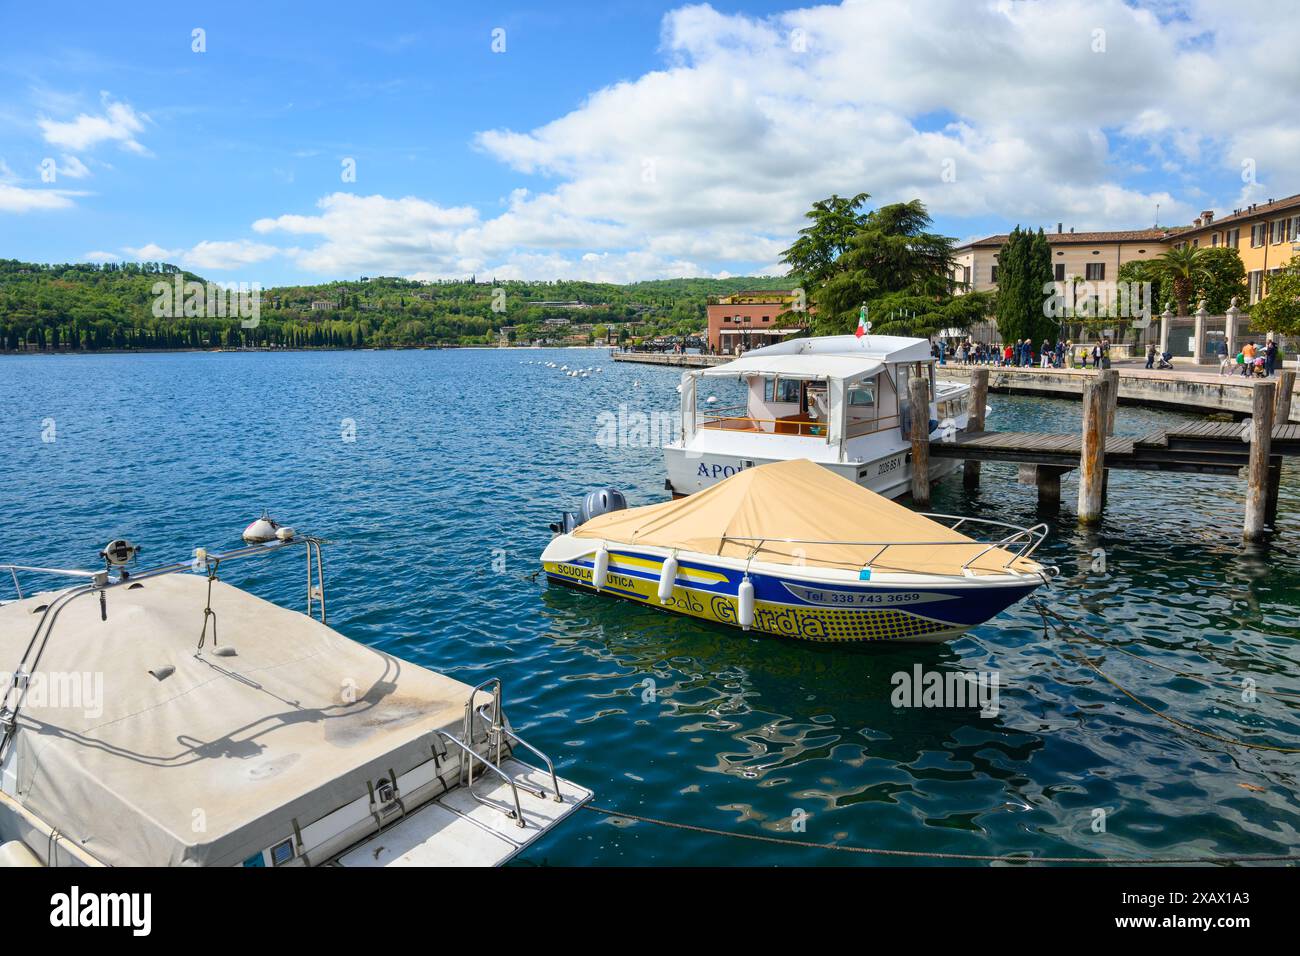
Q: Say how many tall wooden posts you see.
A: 6